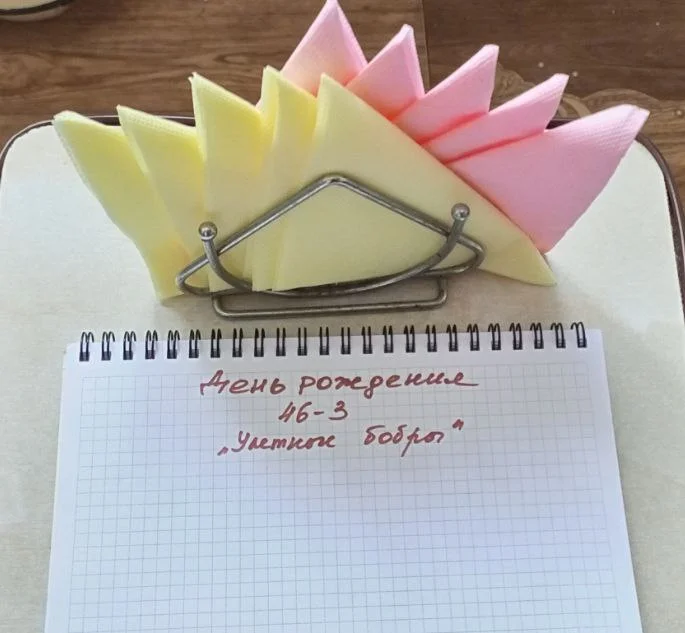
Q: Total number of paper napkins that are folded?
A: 10